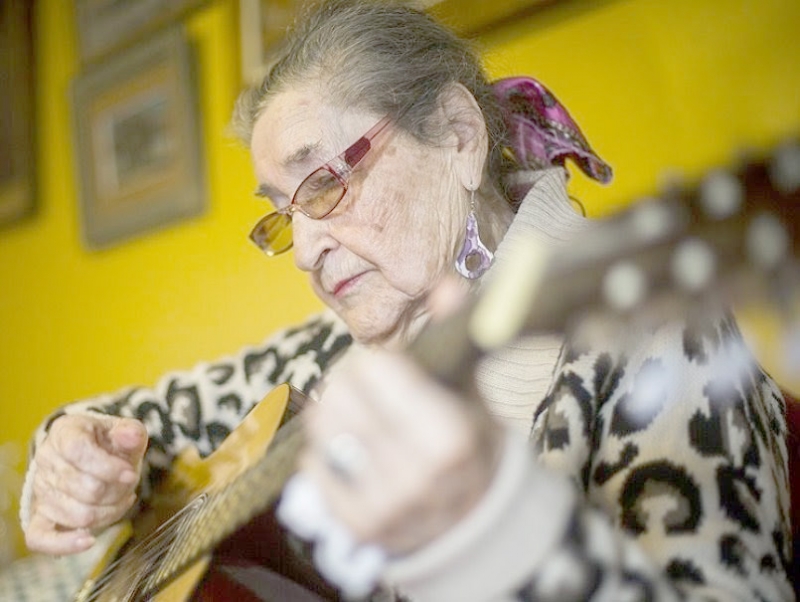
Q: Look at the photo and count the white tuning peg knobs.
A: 6